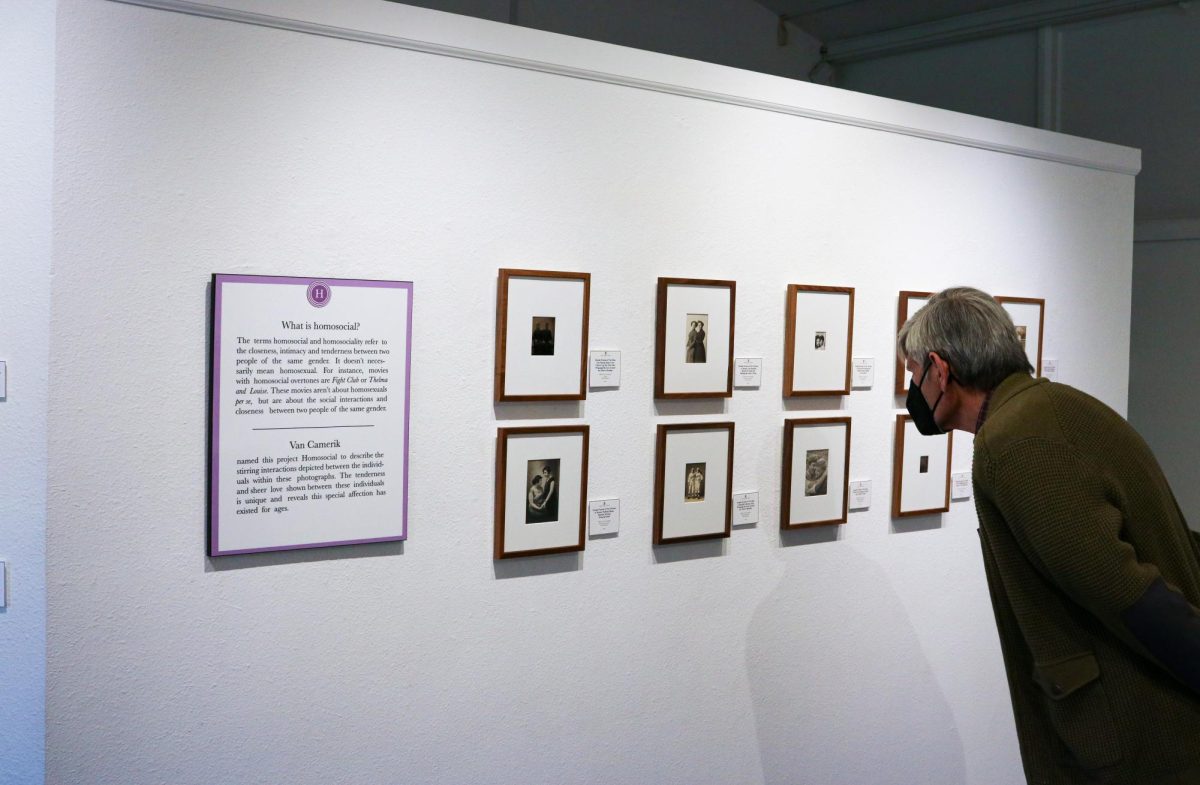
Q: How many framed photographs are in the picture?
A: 9